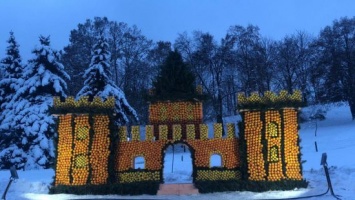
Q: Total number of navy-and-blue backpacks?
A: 0